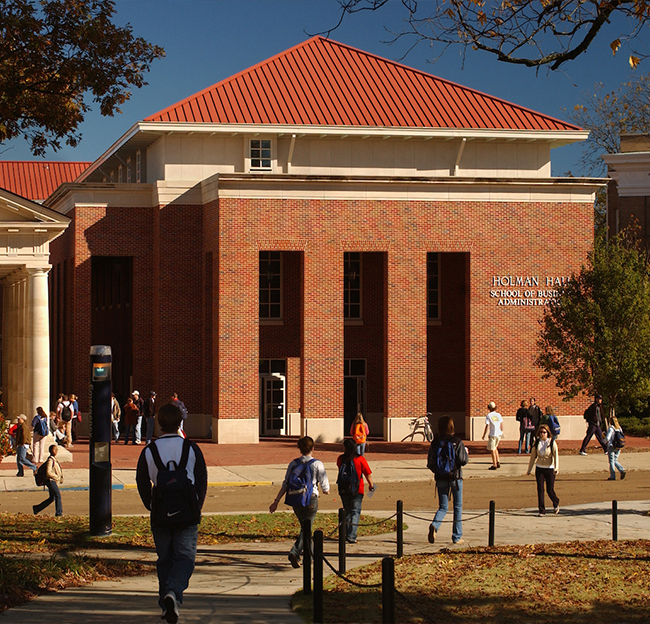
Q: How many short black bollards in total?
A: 7